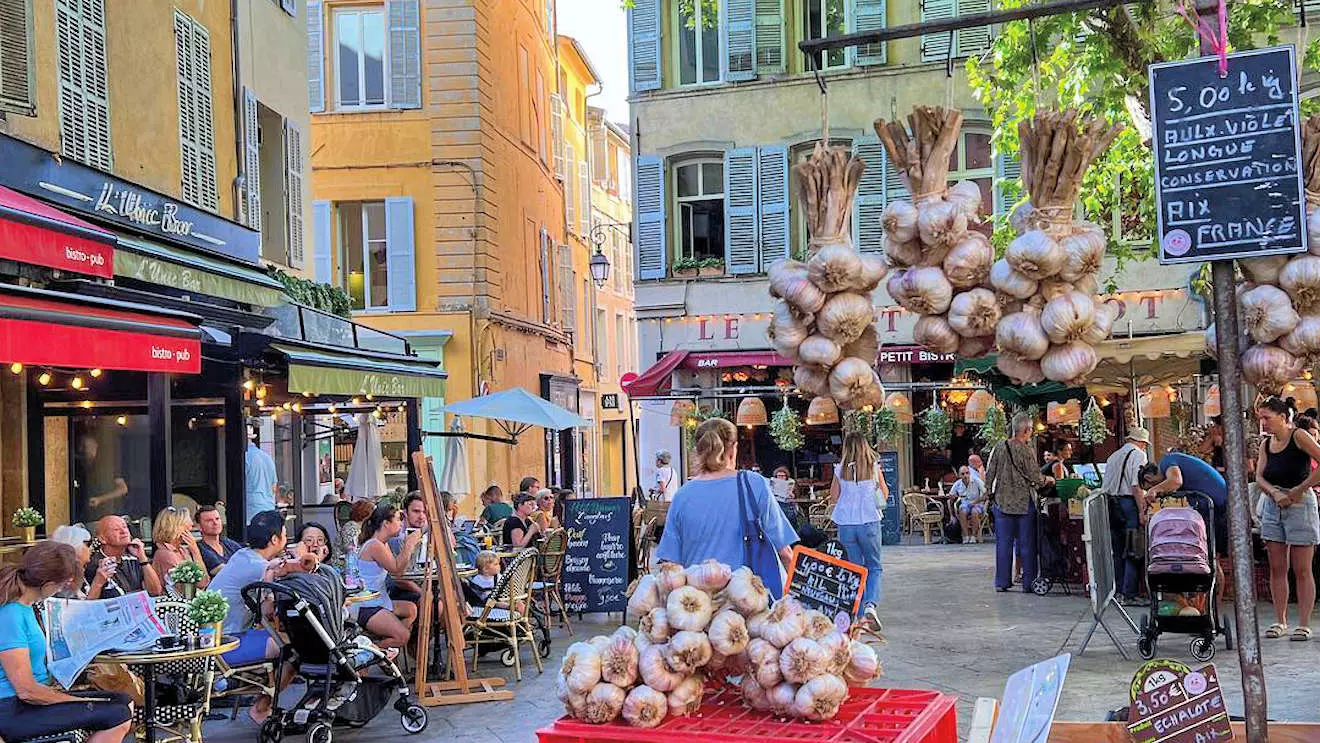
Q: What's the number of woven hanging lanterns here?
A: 9